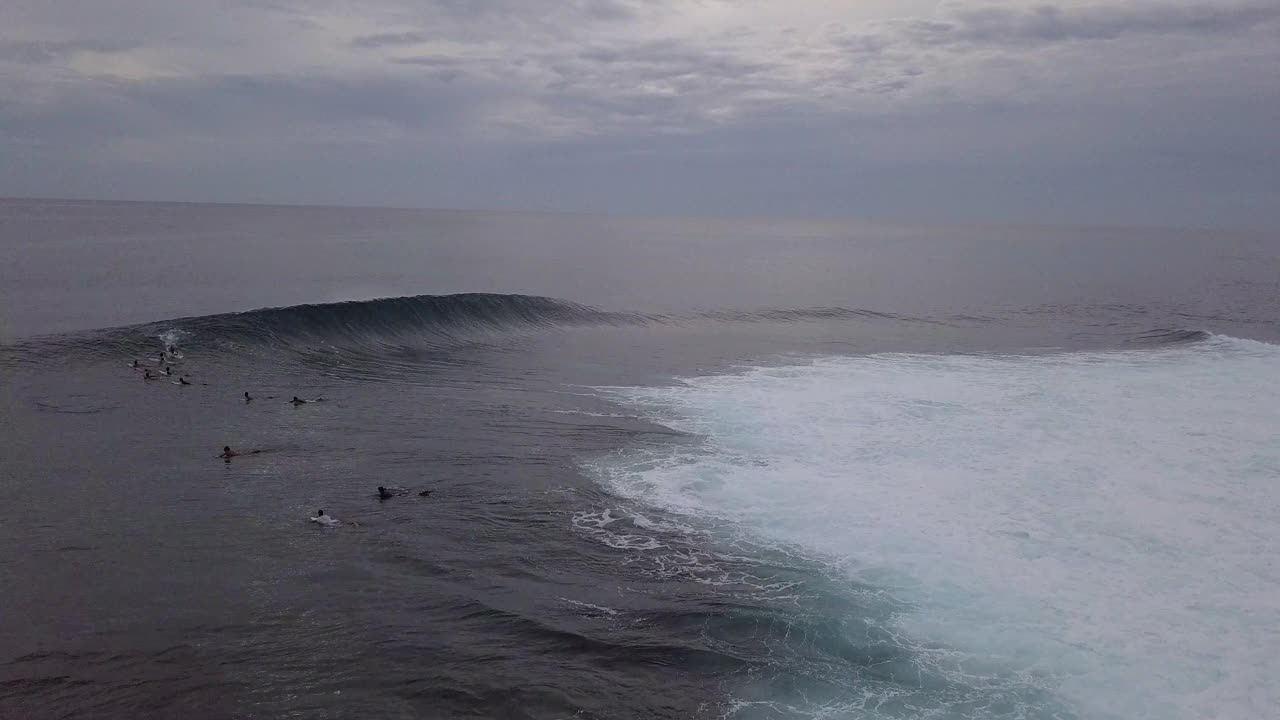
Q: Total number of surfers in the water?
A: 11